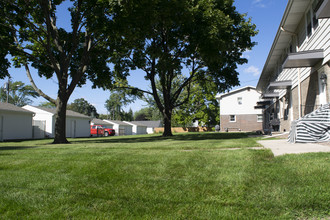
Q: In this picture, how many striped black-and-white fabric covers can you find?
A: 1